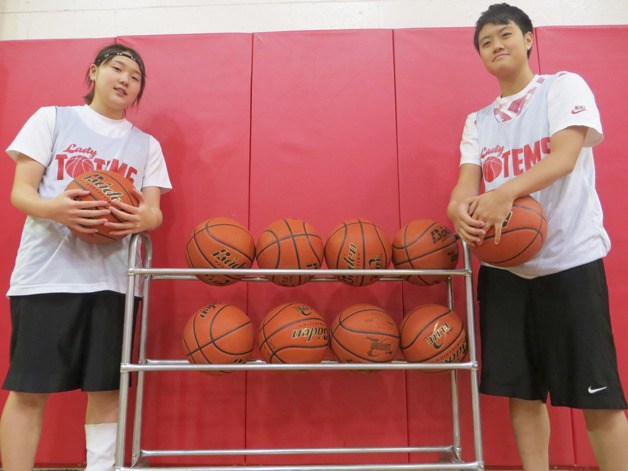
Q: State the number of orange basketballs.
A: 10